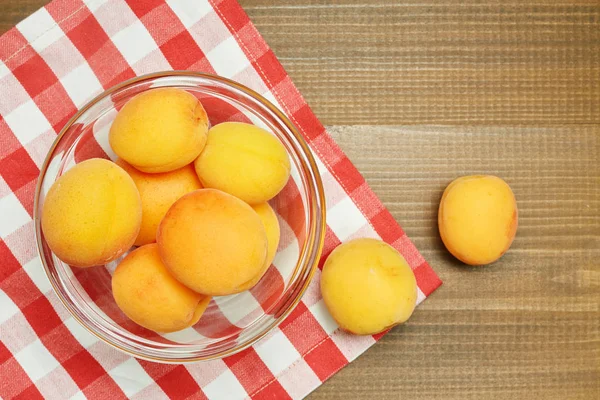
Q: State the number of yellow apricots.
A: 9